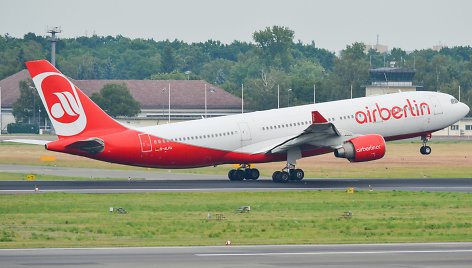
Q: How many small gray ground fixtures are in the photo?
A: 4